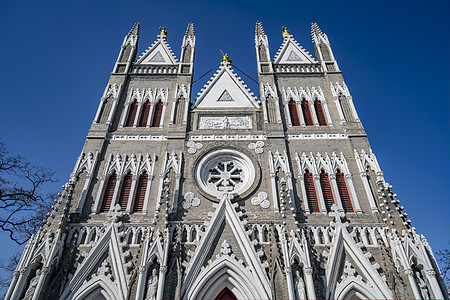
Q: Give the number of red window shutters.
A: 12